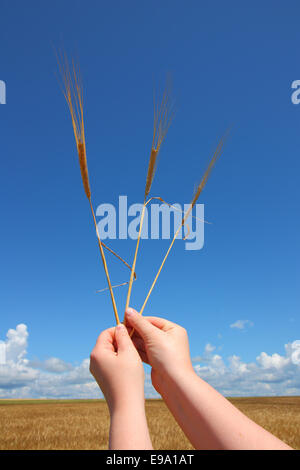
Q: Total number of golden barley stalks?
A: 3